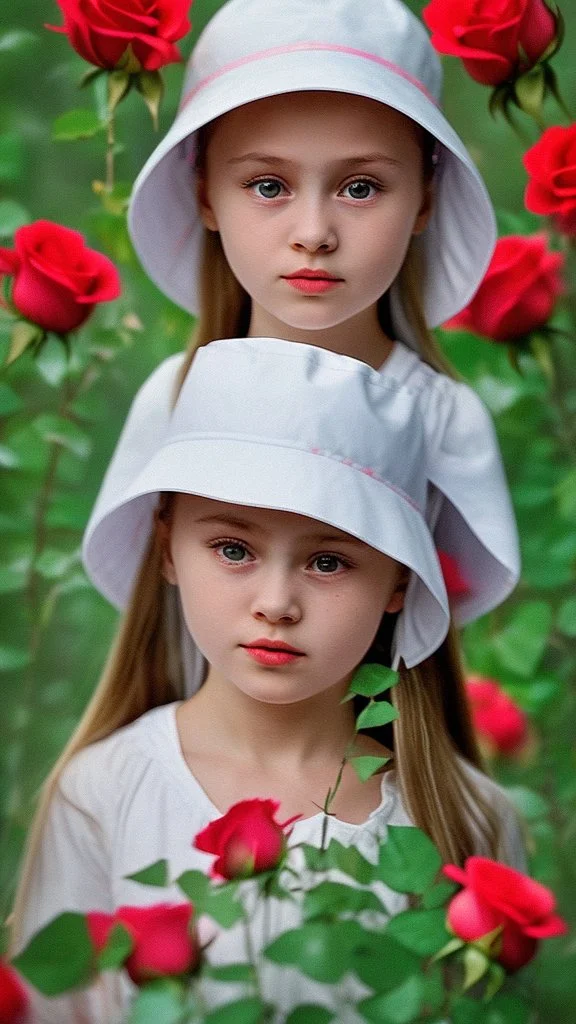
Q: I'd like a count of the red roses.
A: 11